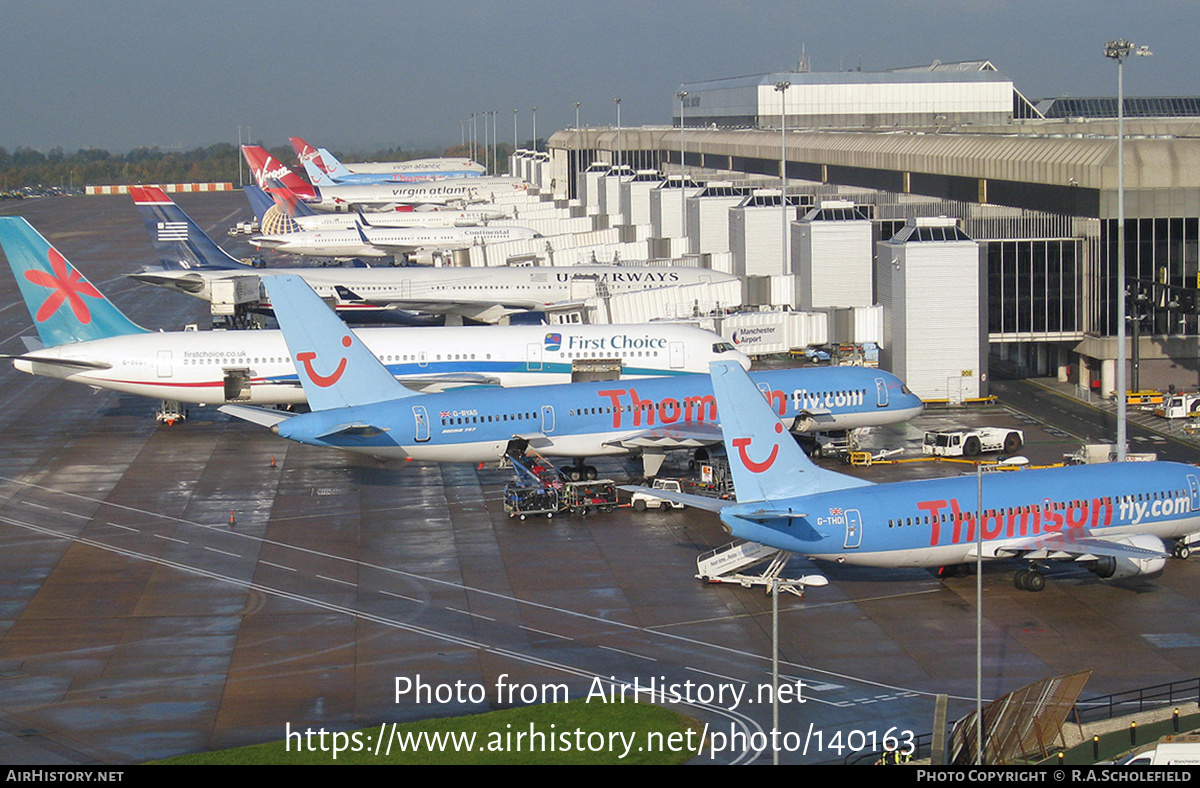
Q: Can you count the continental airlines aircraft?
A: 1